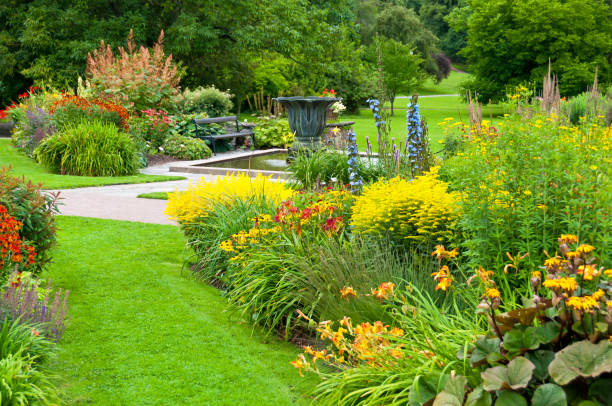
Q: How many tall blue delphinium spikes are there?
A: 3